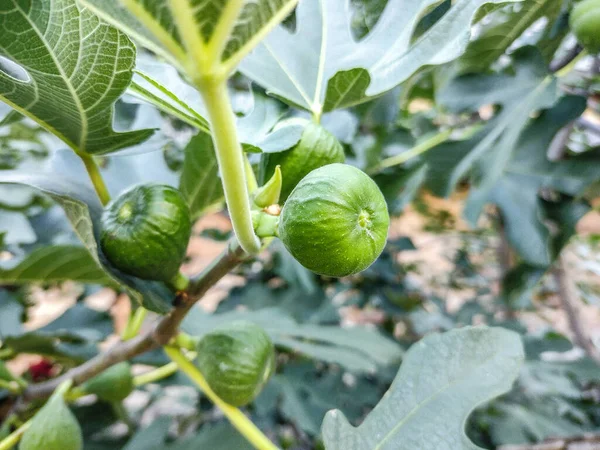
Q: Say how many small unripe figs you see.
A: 7